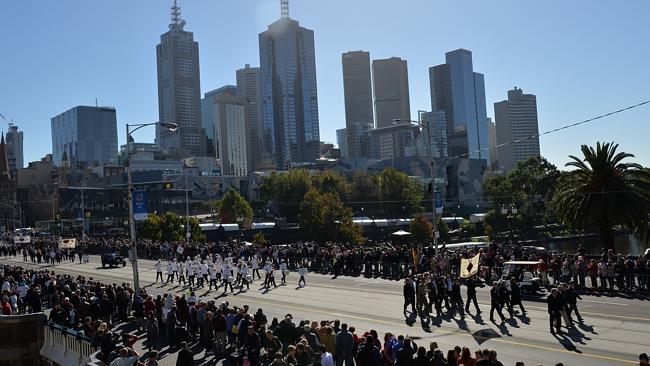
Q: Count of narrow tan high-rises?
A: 2